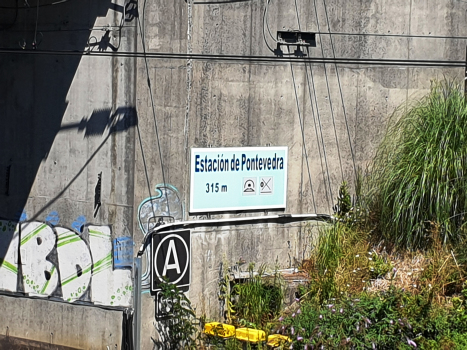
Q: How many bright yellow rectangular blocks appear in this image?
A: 3